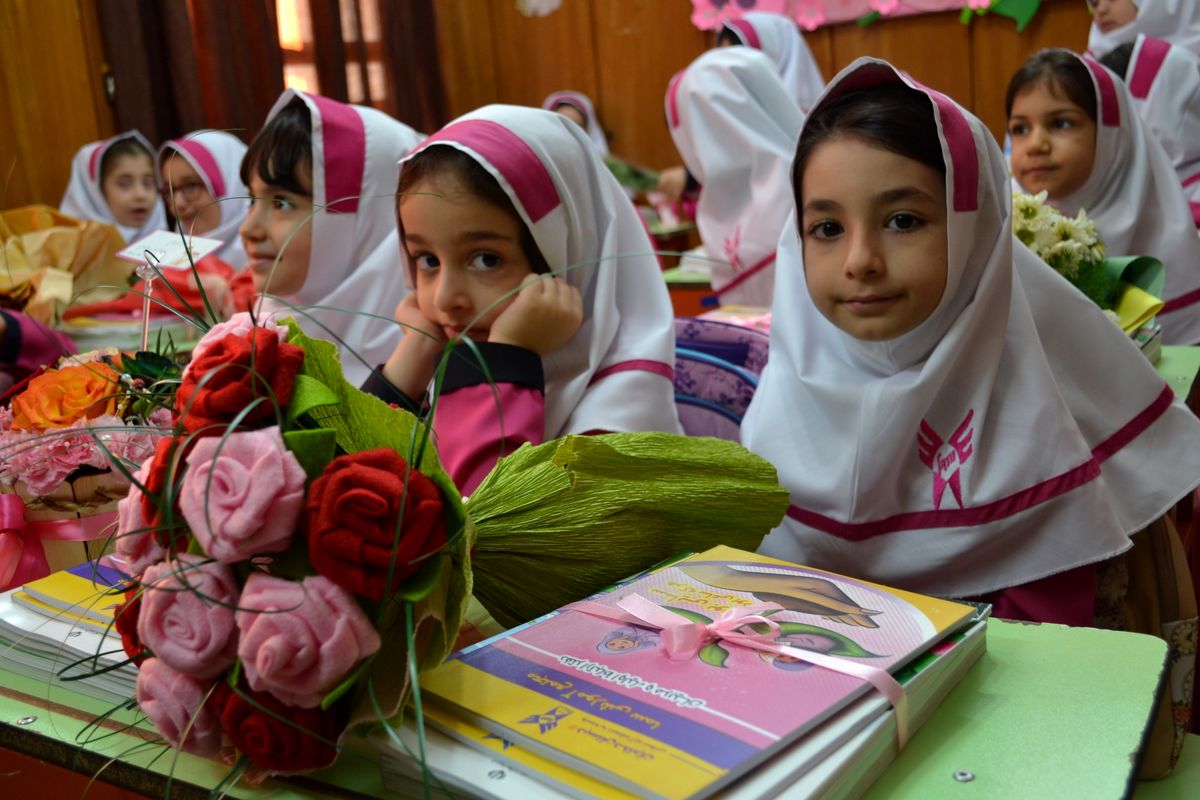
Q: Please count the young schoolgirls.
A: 11